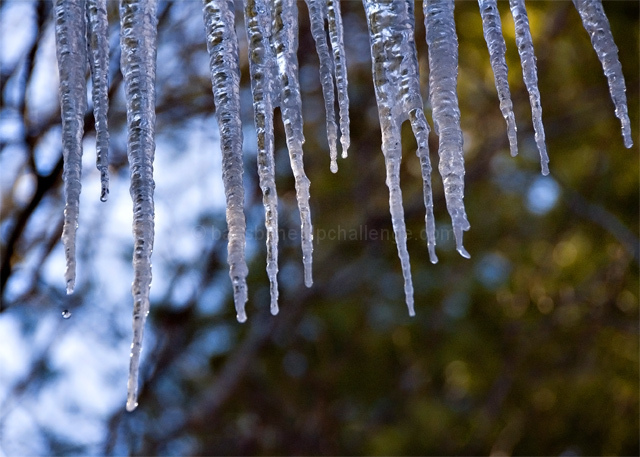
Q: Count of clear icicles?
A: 14